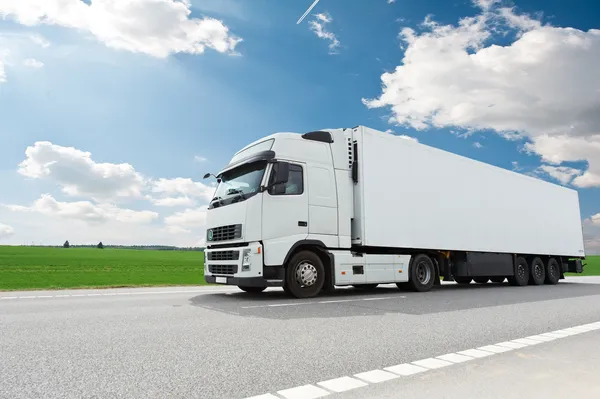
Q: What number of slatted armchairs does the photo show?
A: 0